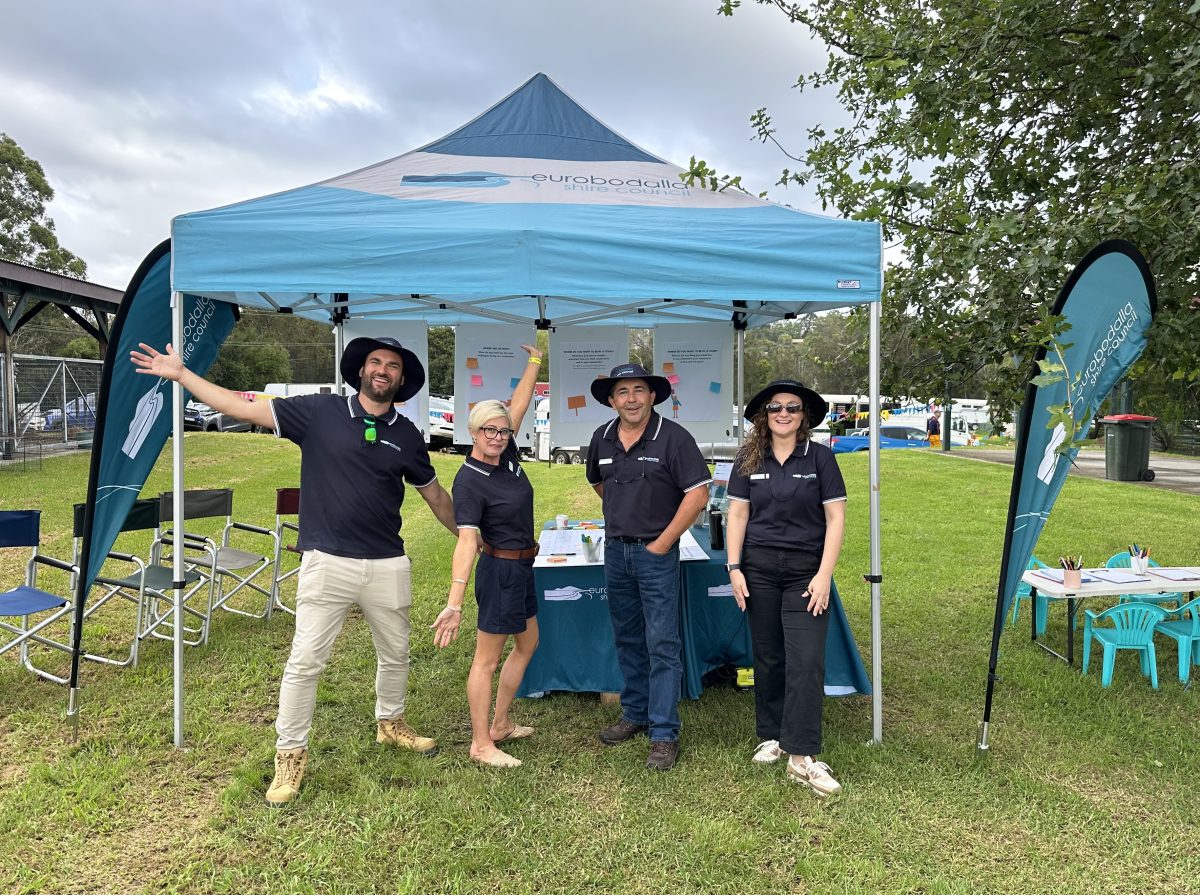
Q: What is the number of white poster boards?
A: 4